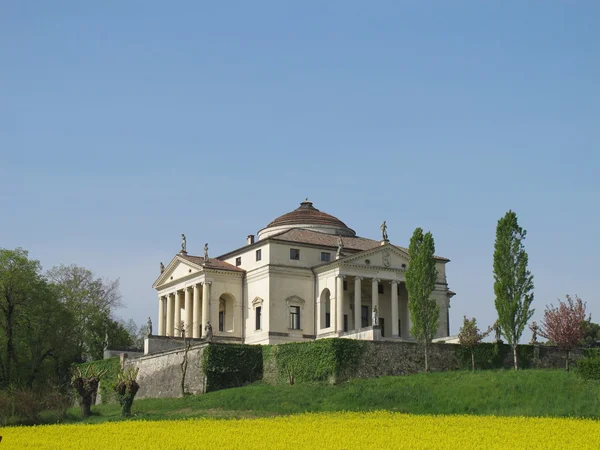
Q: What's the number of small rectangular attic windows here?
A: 4